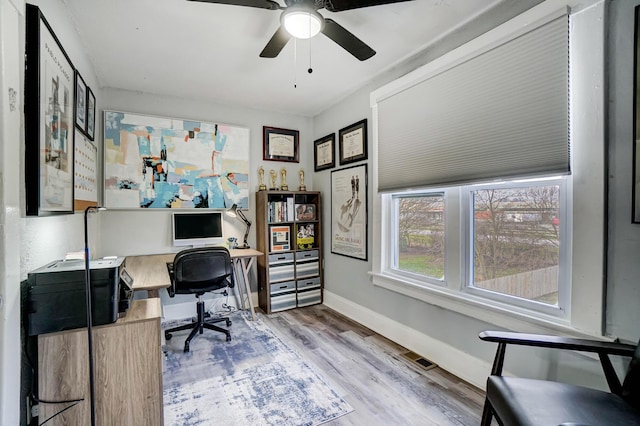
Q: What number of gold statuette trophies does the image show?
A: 4